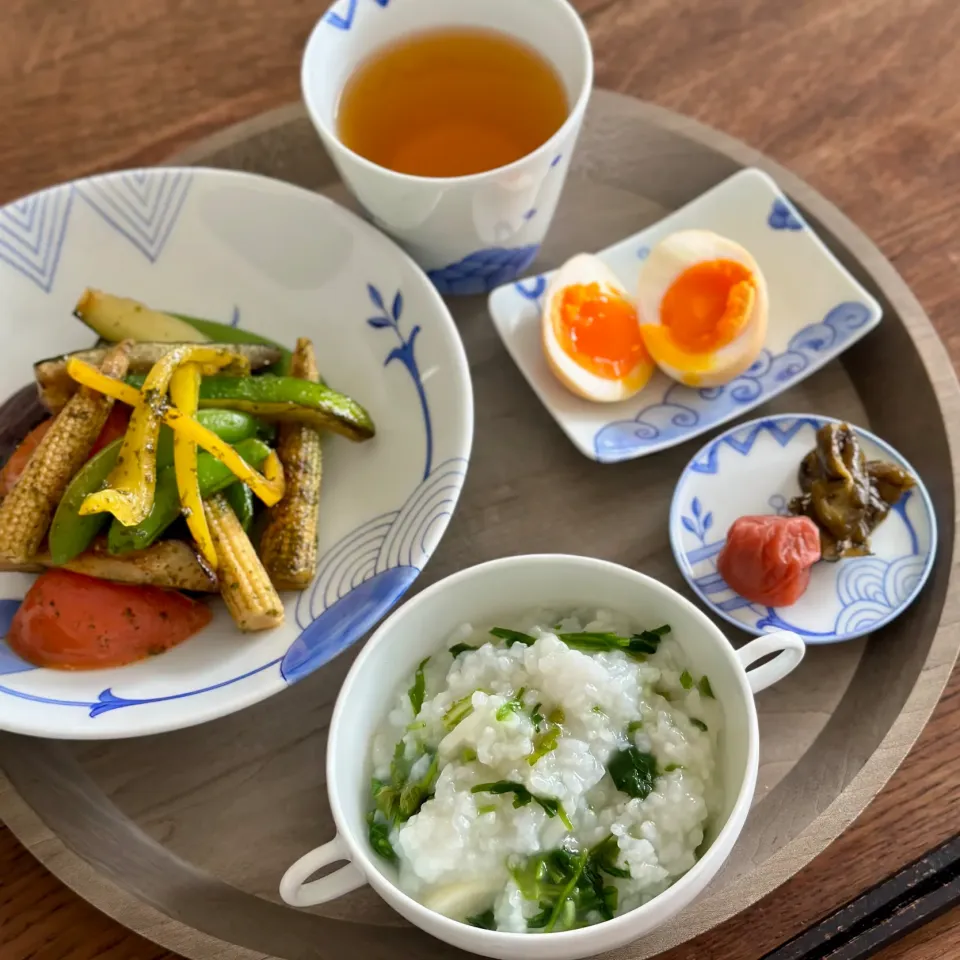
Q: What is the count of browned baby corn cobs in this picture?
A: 3